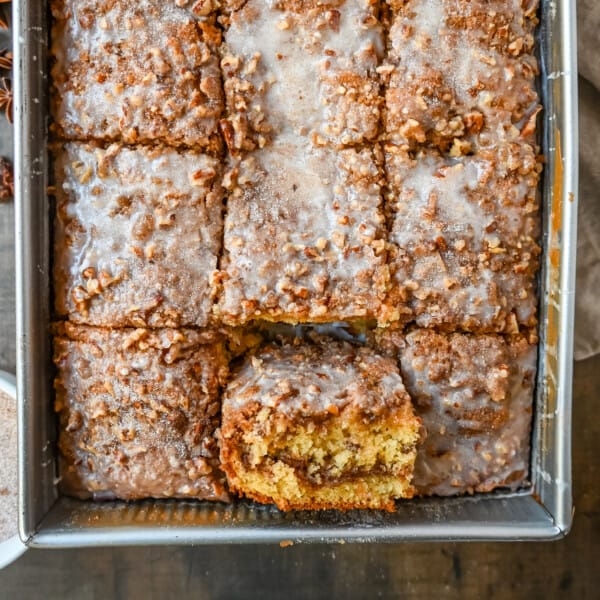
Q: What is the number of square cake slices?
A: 9